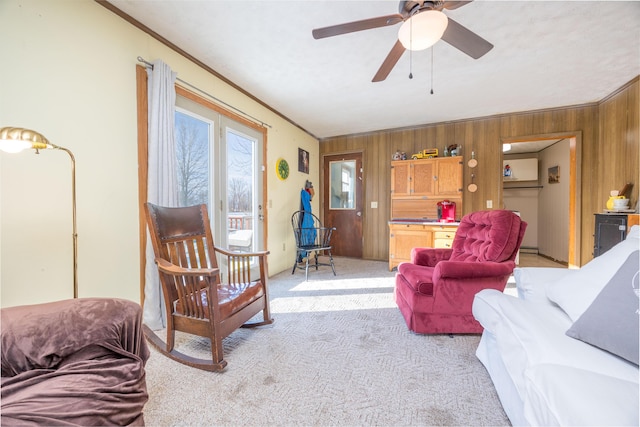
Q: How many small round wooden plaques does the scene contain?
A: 2